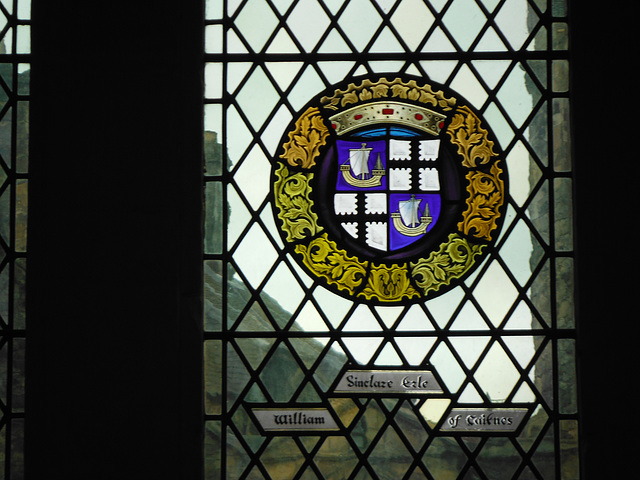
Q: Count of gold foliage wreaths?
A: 1